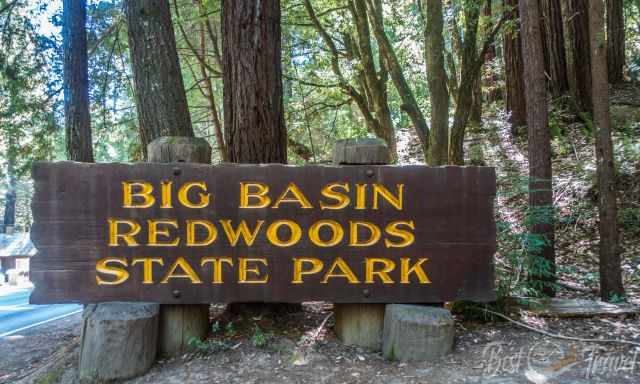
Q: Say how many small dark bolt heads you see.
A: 4